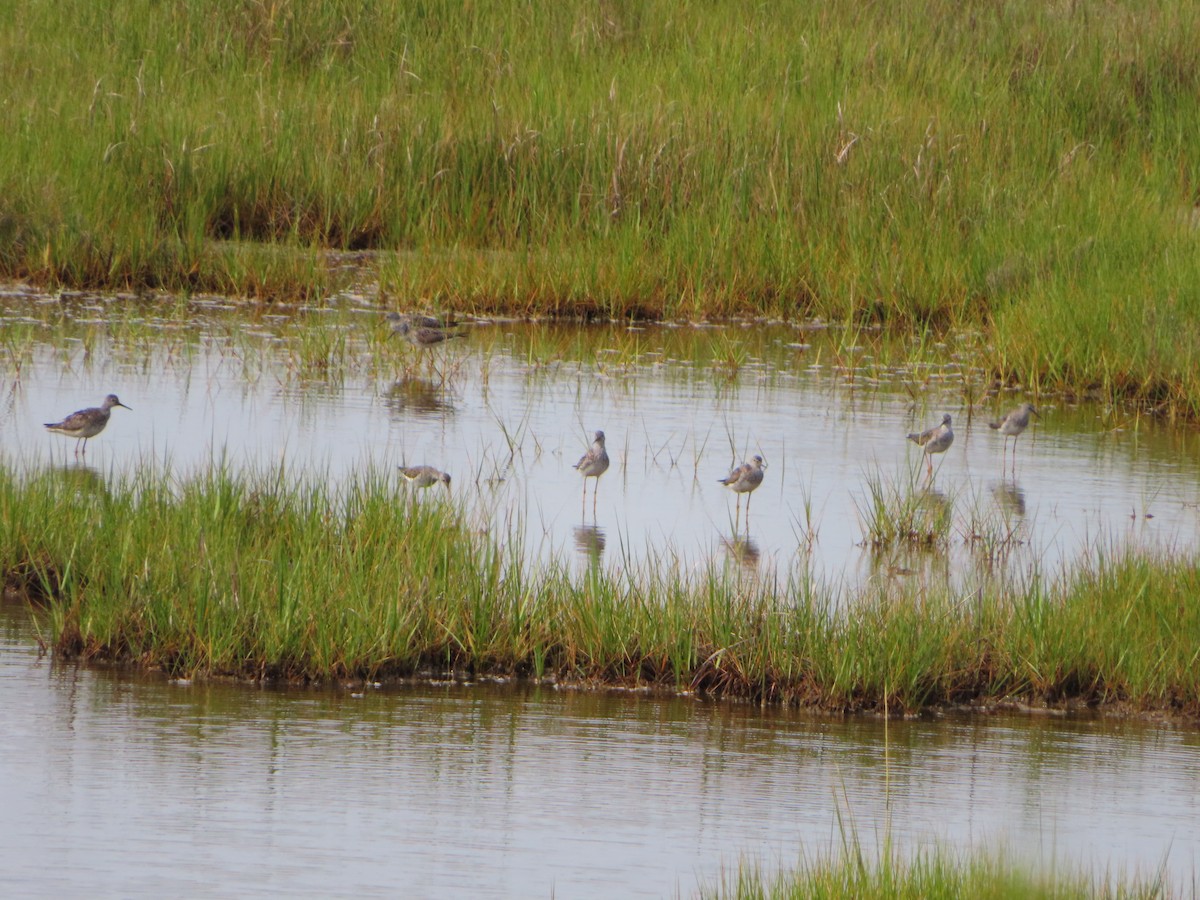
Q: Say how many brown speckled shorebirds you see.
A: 8